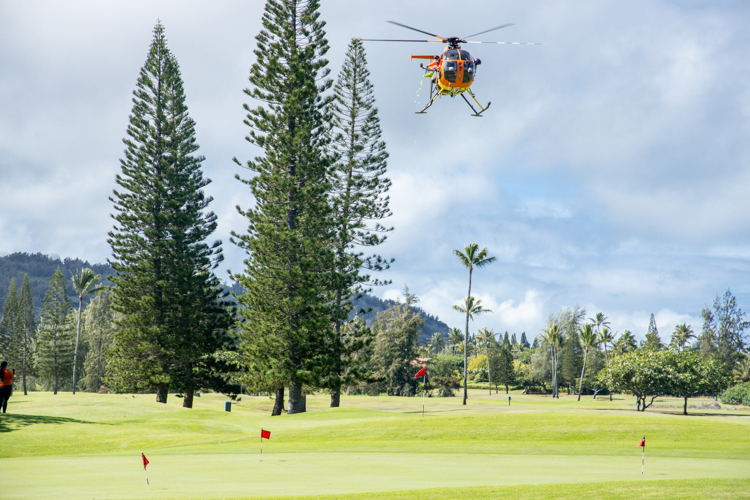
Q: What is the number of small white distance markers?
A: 0